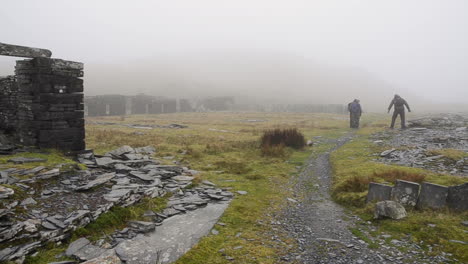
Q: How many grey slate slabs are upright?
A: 4